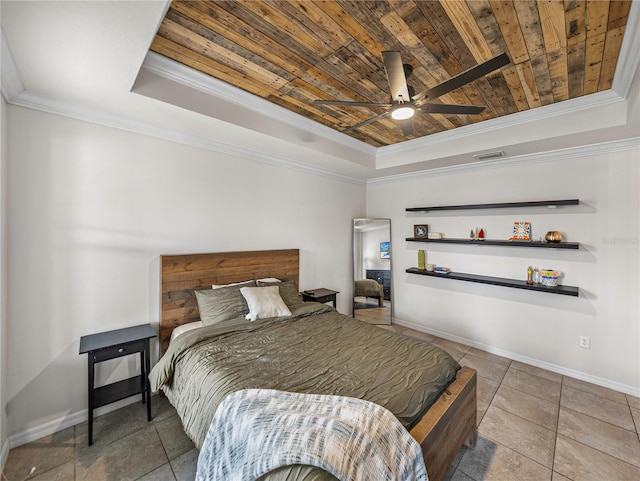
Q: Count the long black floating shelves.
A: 3